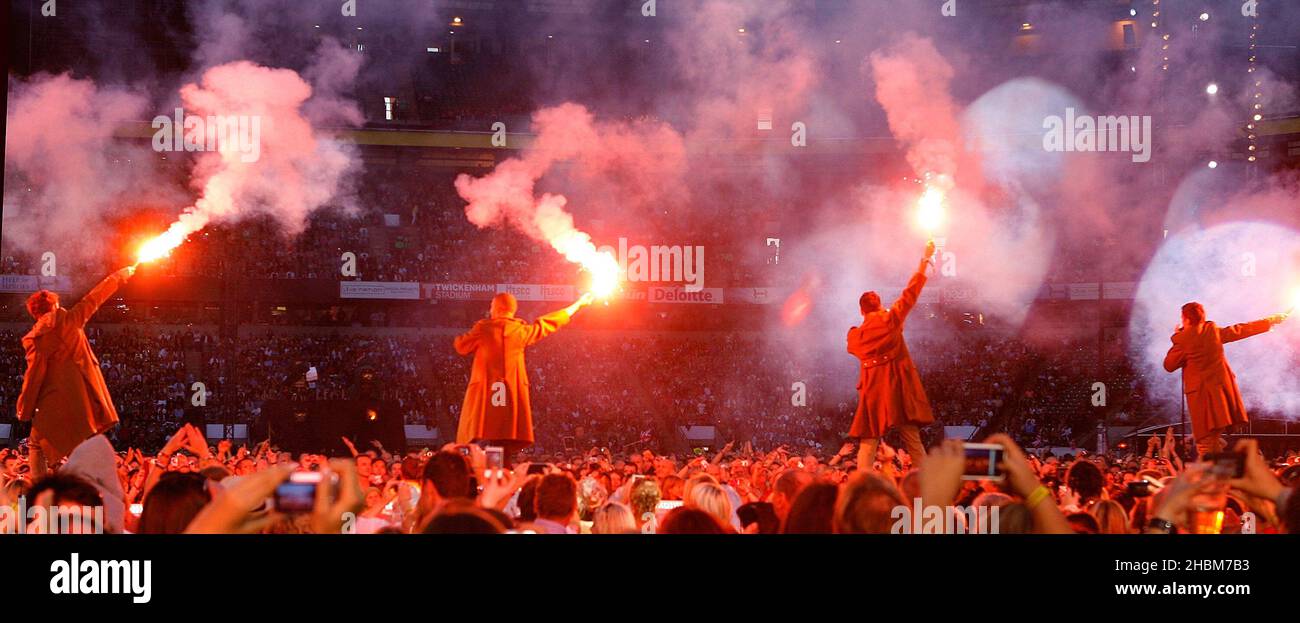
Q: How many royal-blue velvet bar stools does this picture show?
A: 0